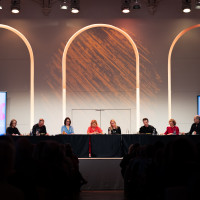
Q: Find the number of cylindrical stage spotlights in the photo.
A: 4